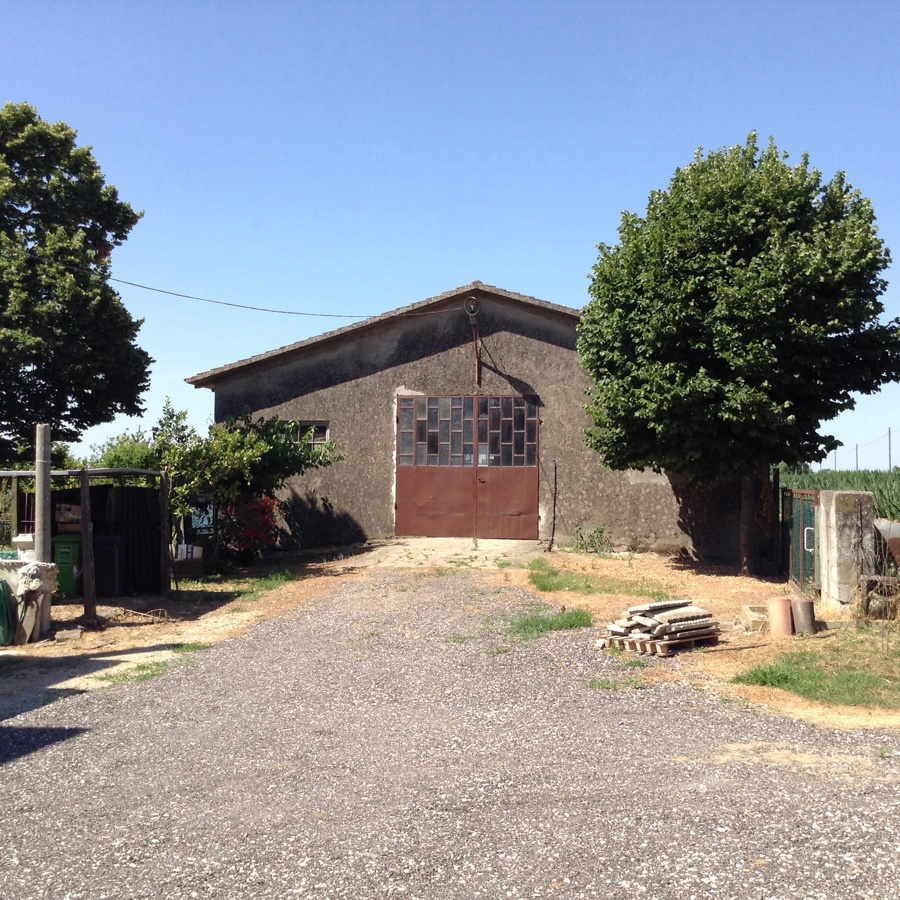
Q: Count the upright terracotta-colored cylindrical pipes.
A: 2